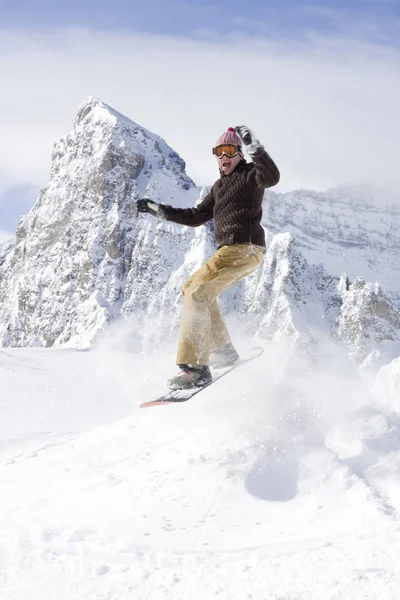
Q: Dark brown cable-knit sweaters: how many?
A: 1